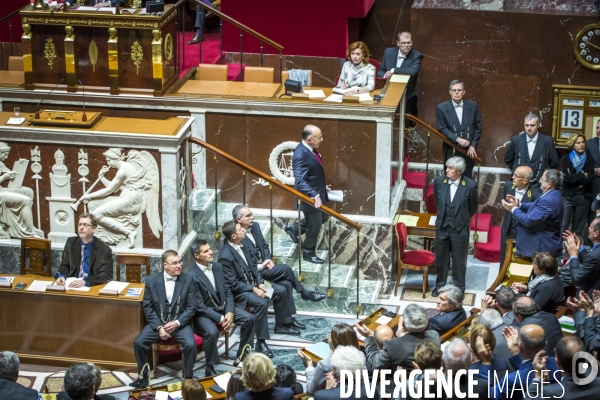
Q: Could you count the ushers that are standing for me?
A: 5